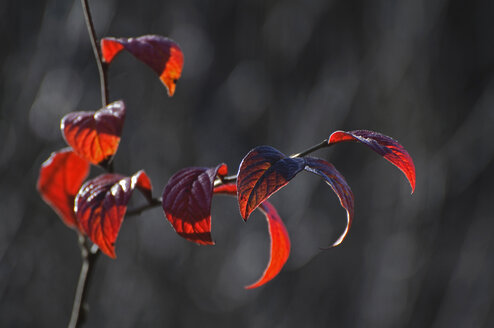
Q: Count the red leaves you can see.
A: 9